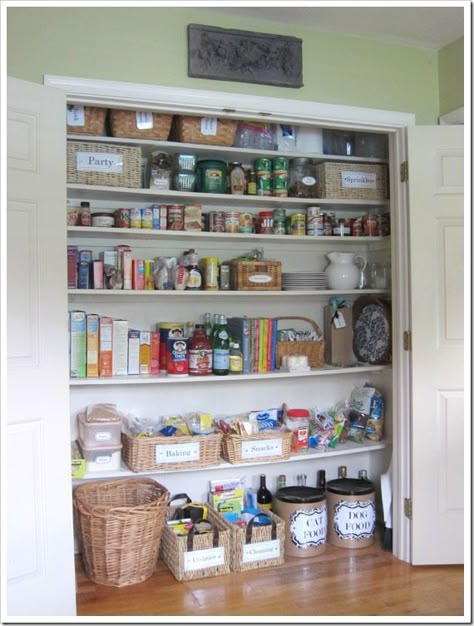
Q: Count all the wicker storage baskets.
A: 12